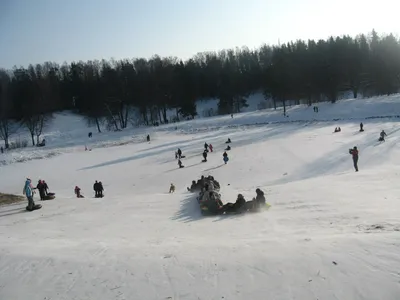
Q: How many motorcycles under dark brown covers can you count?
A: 0